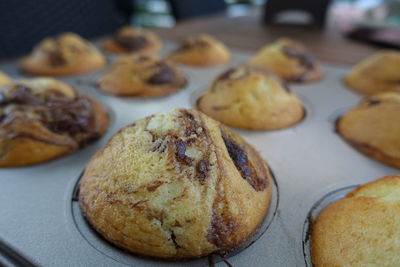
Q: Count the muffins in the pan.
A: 12